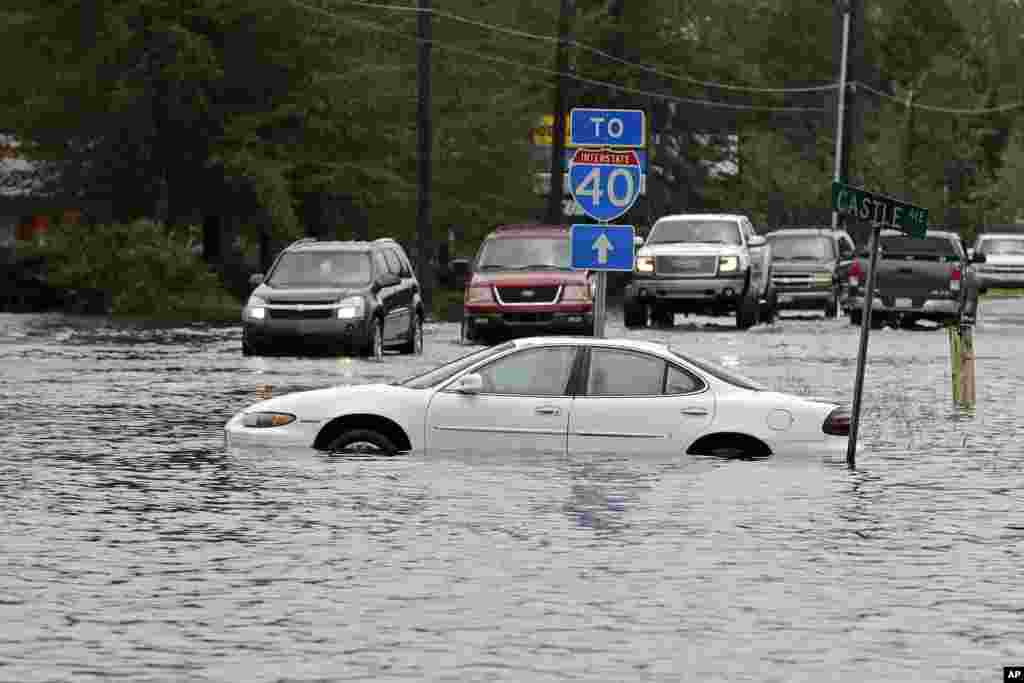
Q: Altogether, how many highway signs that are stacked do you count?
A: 3